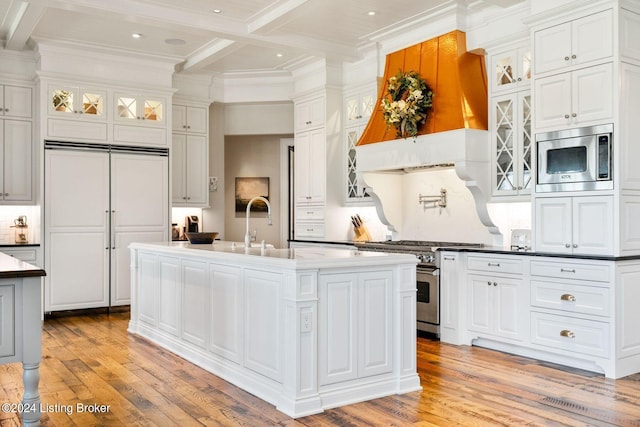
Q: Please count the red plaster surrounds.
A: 0